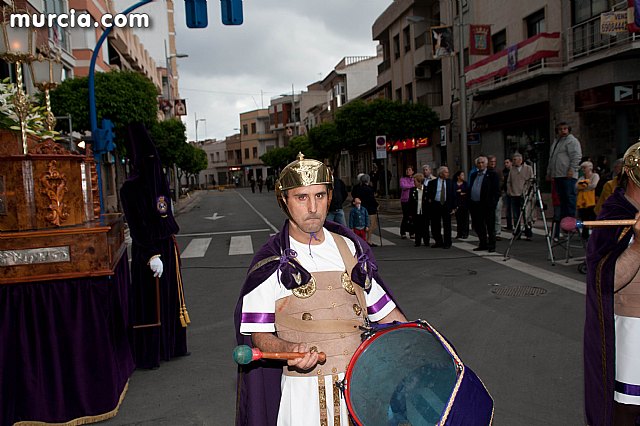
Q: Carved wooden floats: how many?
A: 1